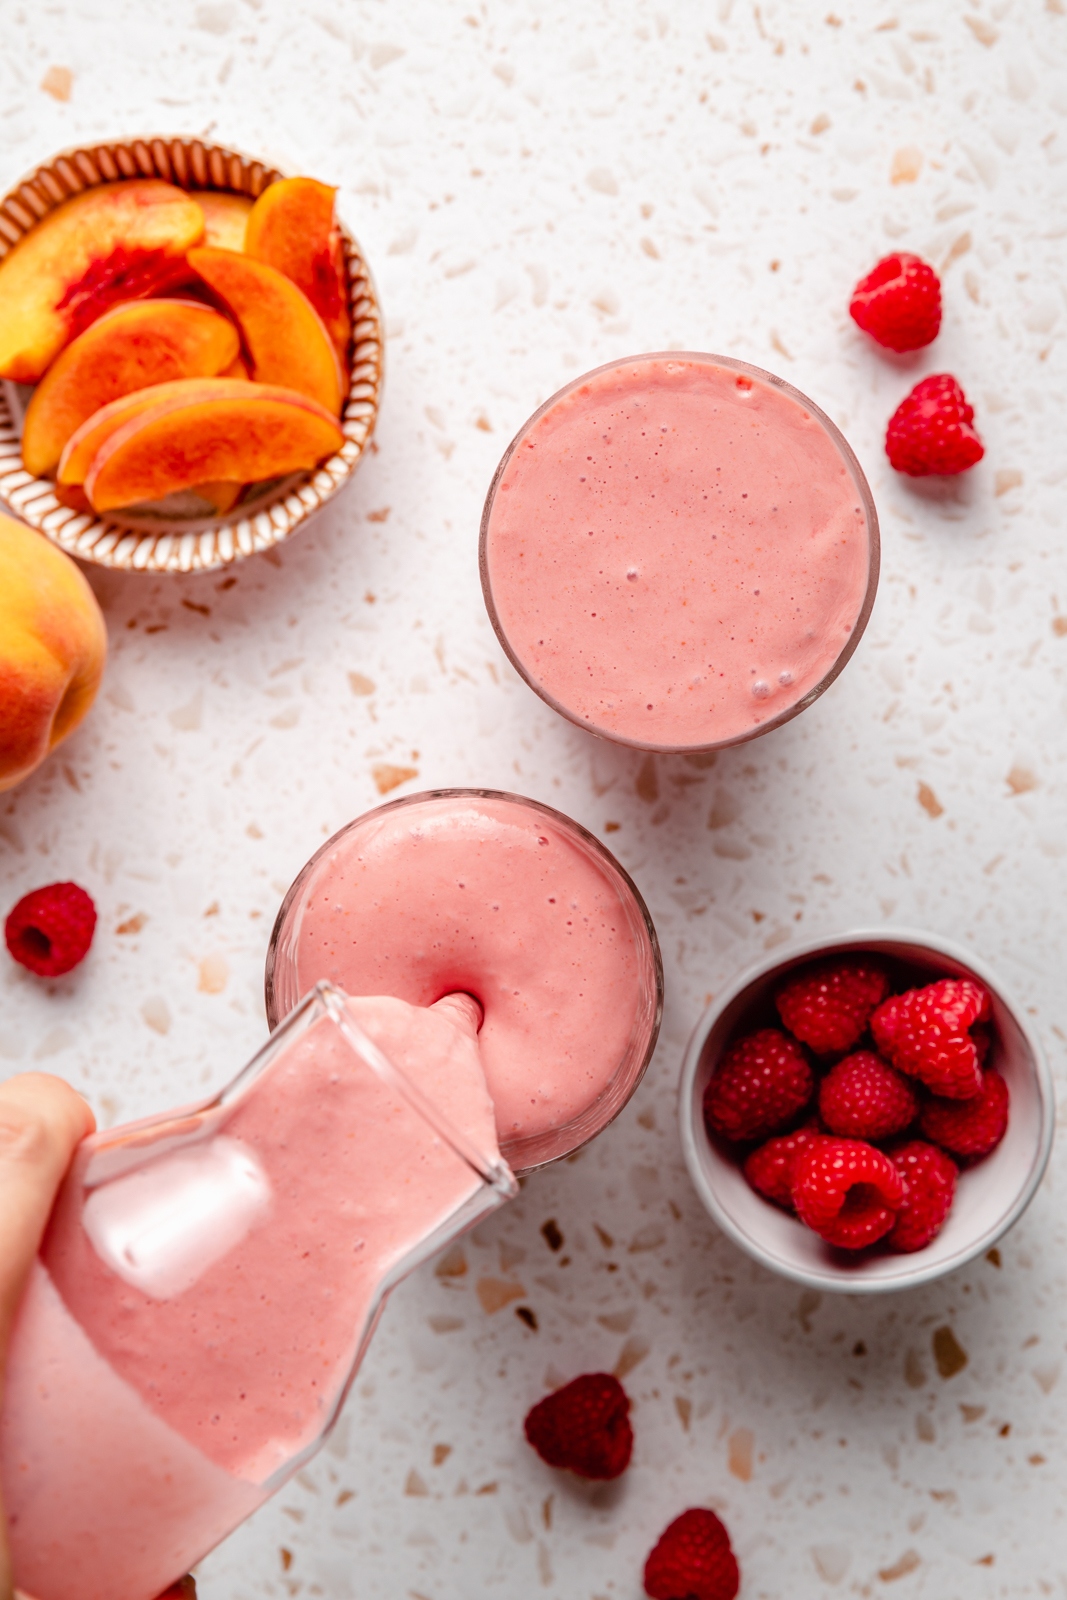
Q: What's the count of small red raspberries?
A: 13